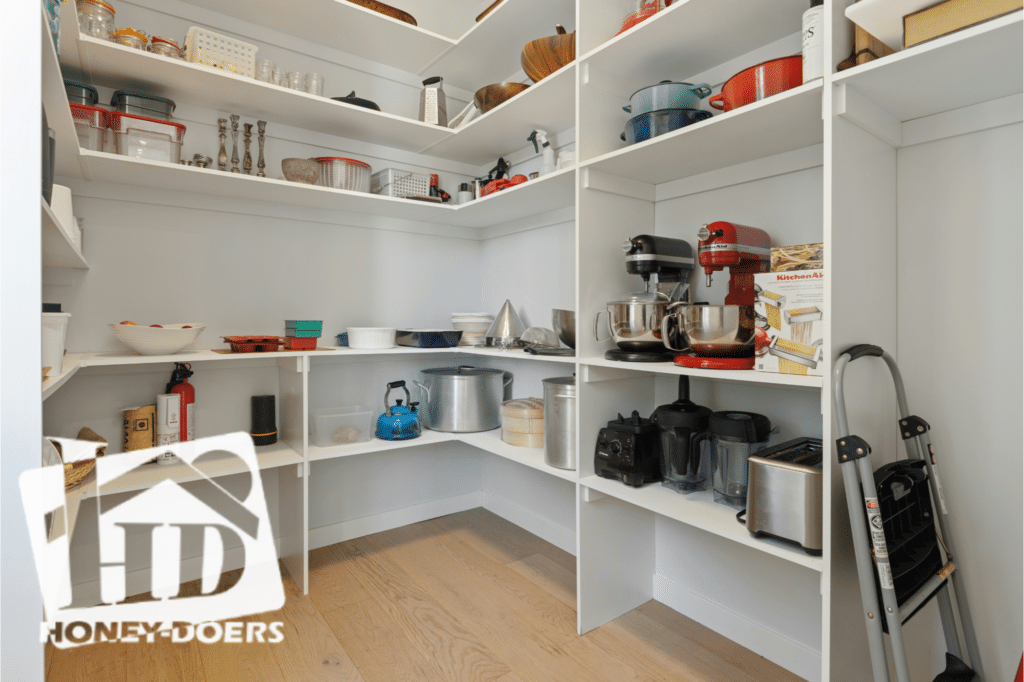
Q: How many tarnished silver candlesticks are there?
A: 4